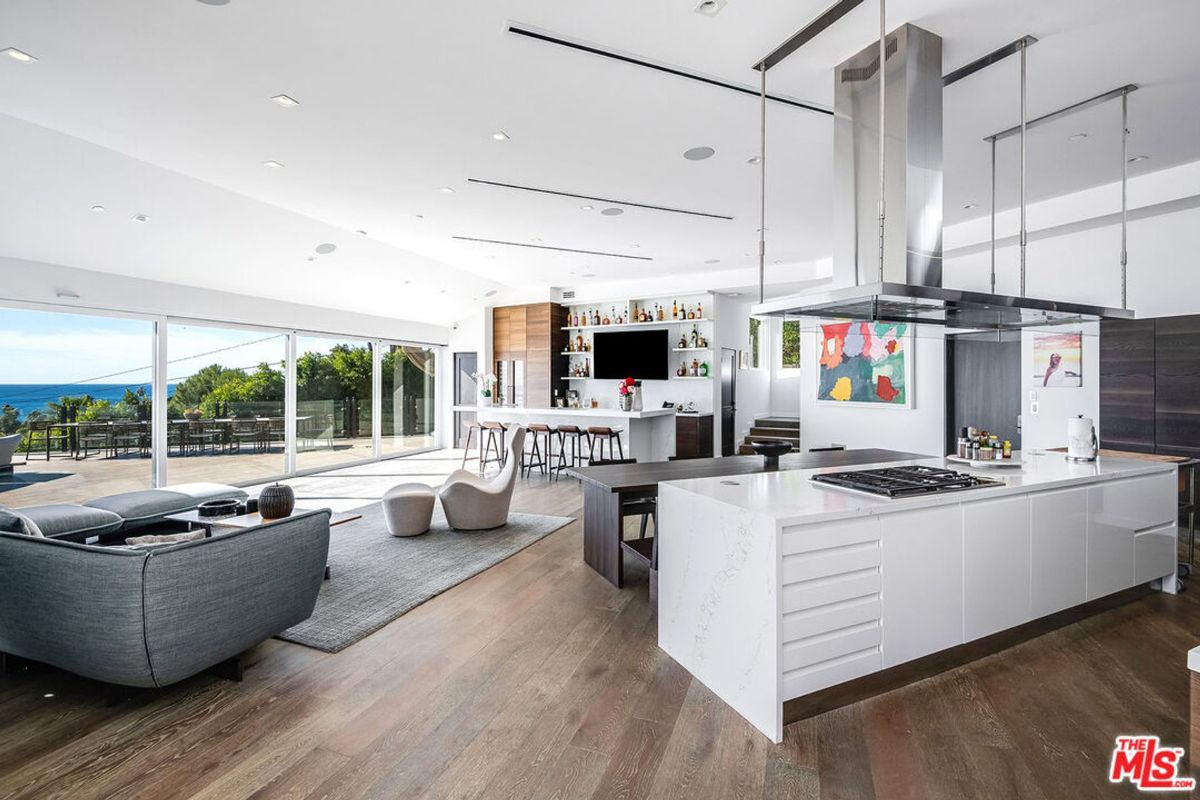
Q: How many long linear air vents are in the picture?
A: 3